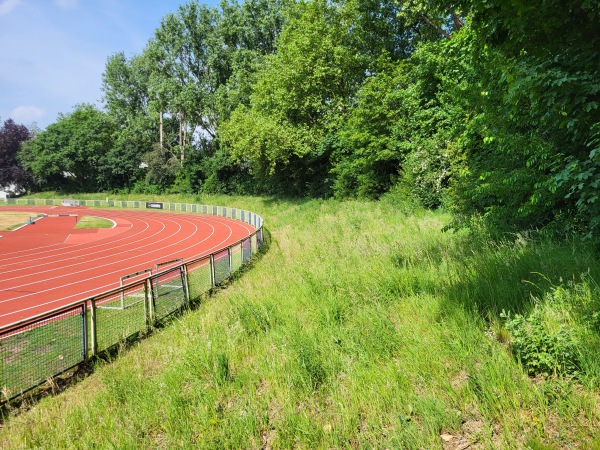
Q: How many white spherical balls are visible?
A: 0